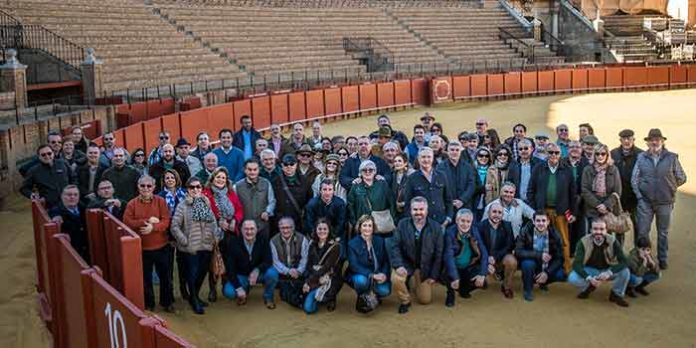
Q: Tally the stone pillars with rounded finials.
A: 2